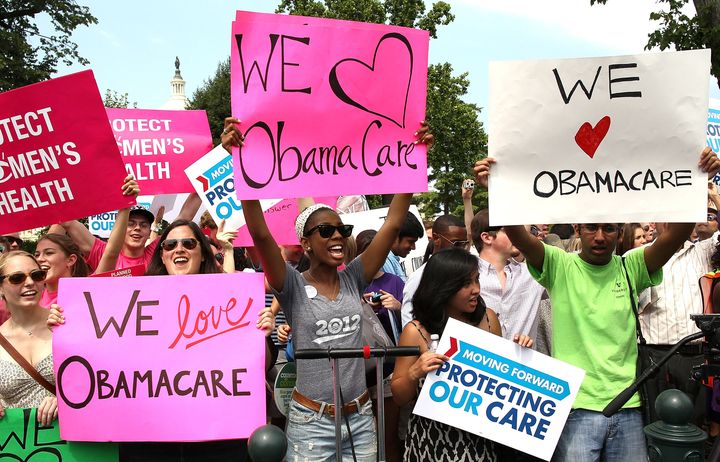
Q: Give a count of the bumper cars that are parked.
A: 0